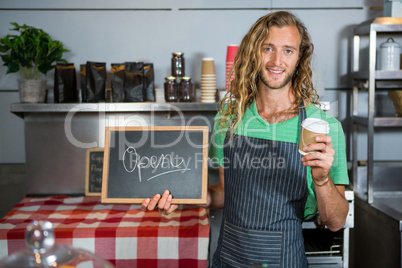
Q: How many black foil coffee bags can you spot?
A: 6